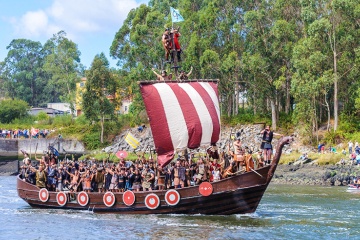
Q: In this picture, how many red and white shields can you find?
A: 8